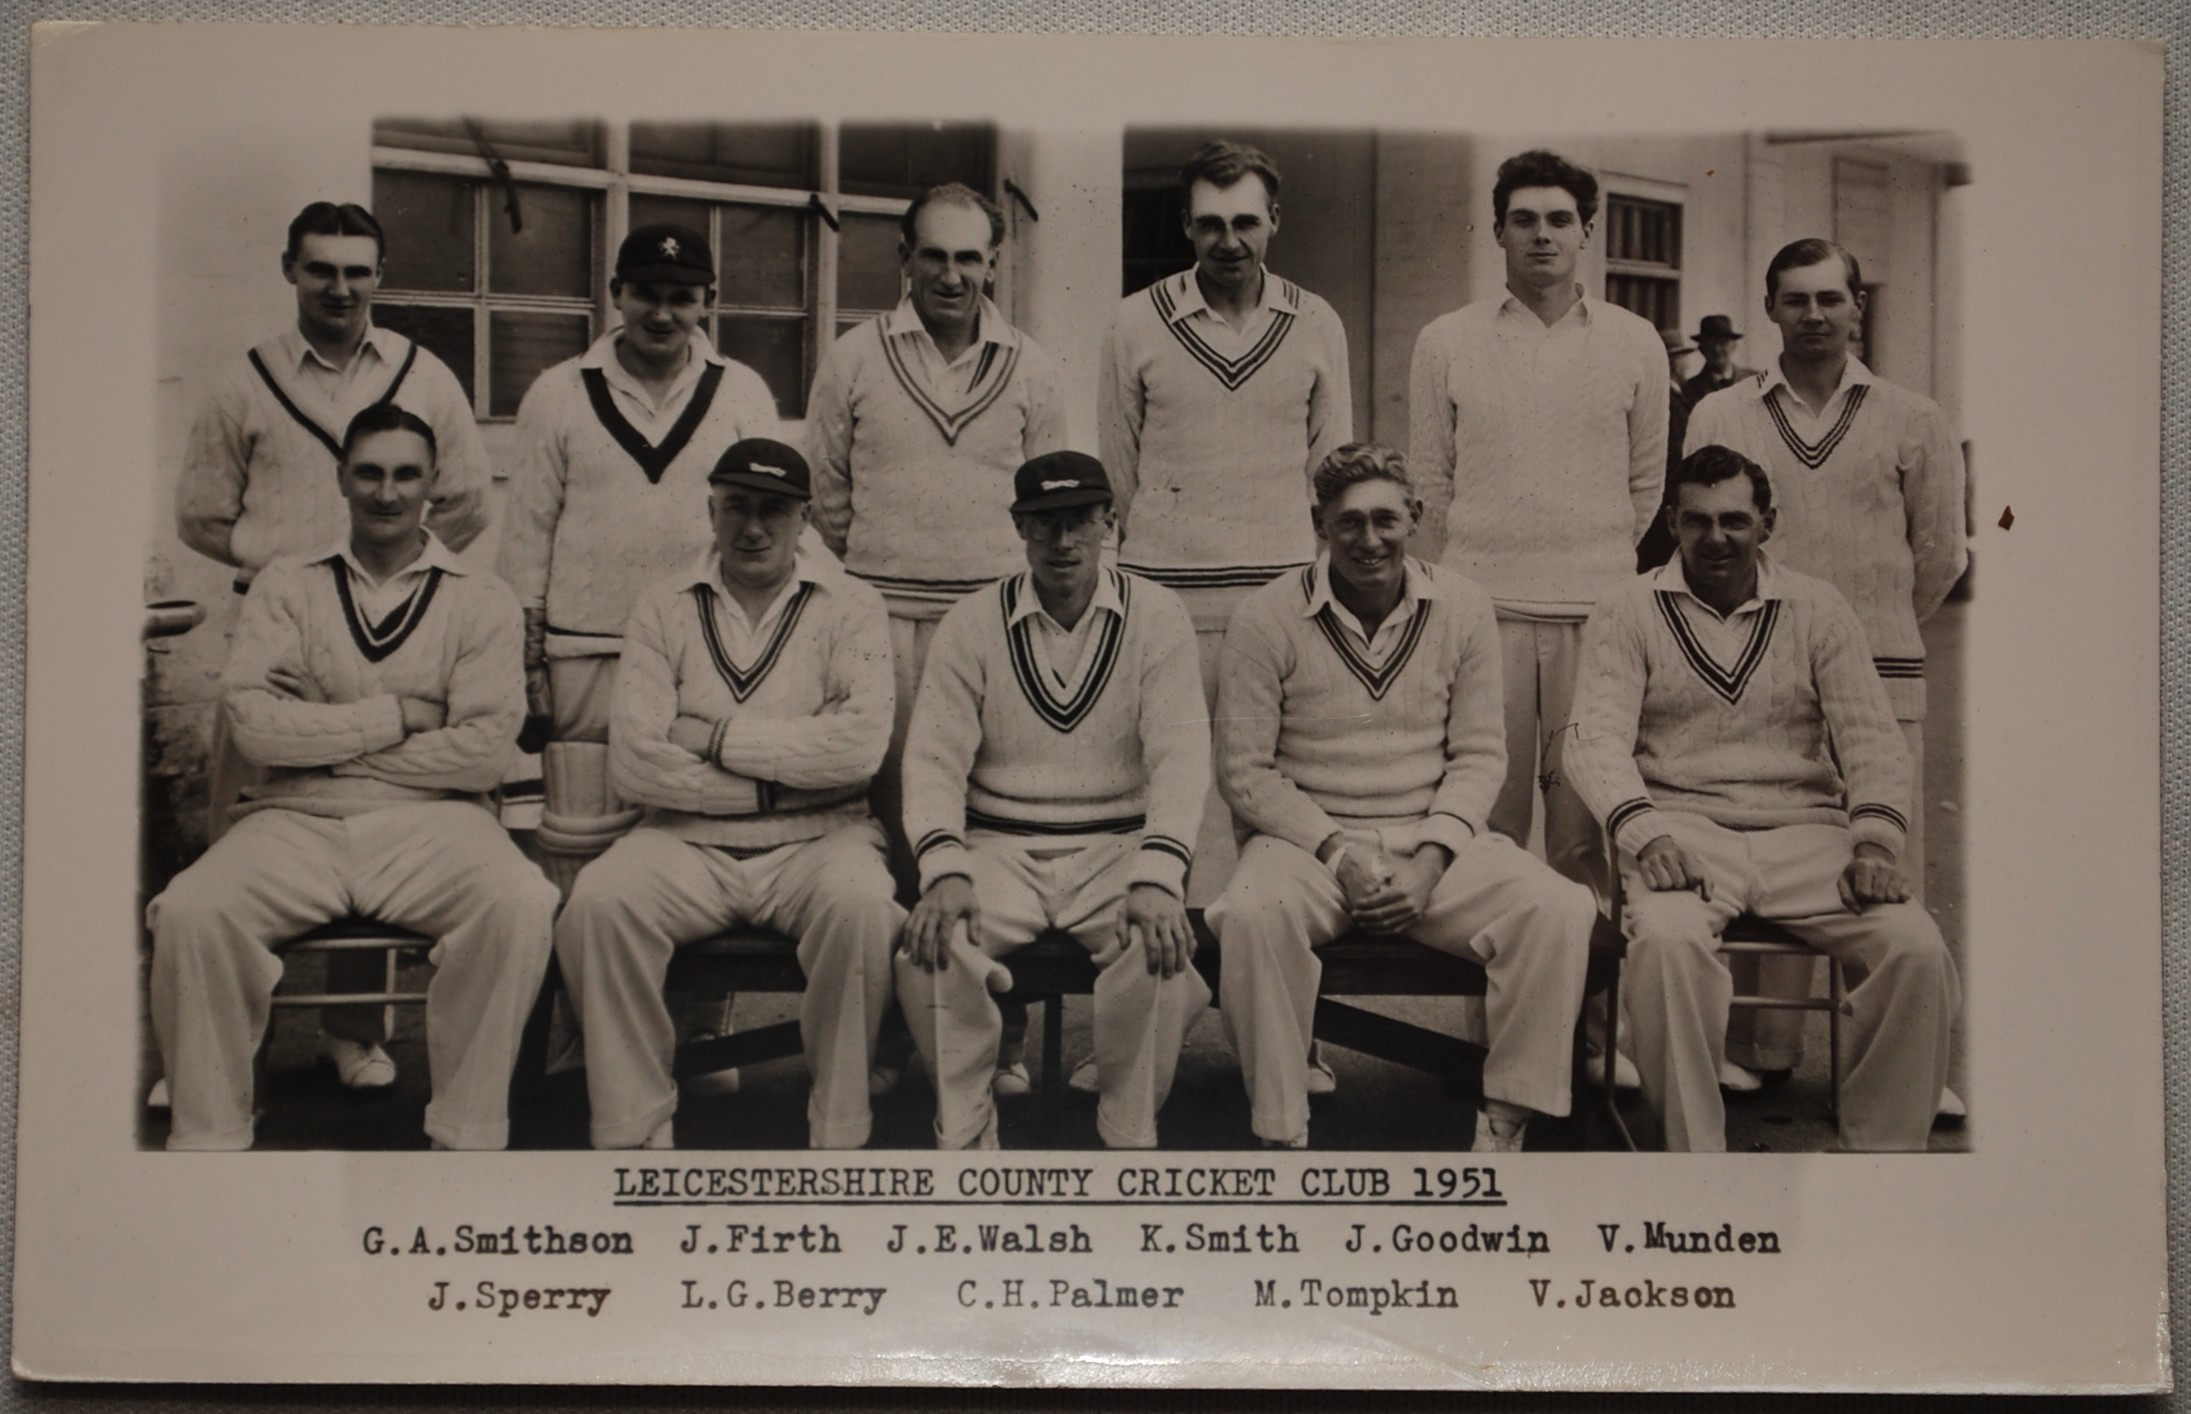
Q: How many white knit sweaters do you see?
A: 11